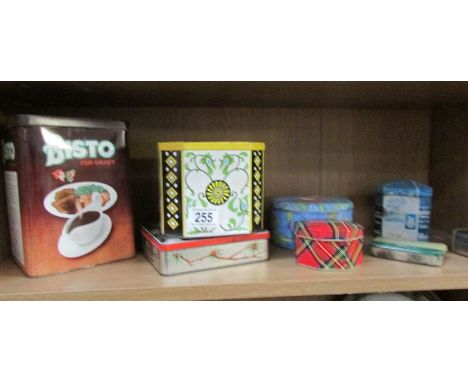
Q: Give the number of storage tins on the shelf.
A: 7